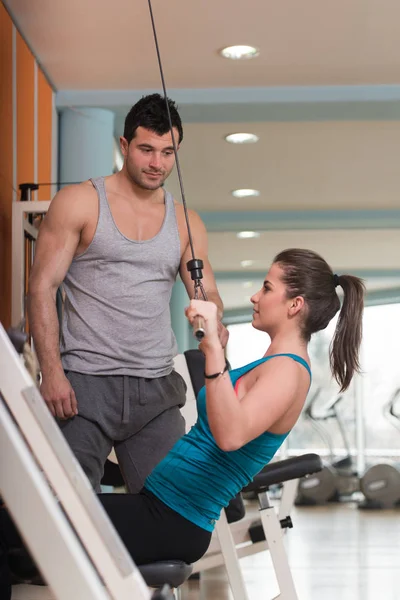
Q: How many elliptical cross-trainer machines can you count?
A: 2